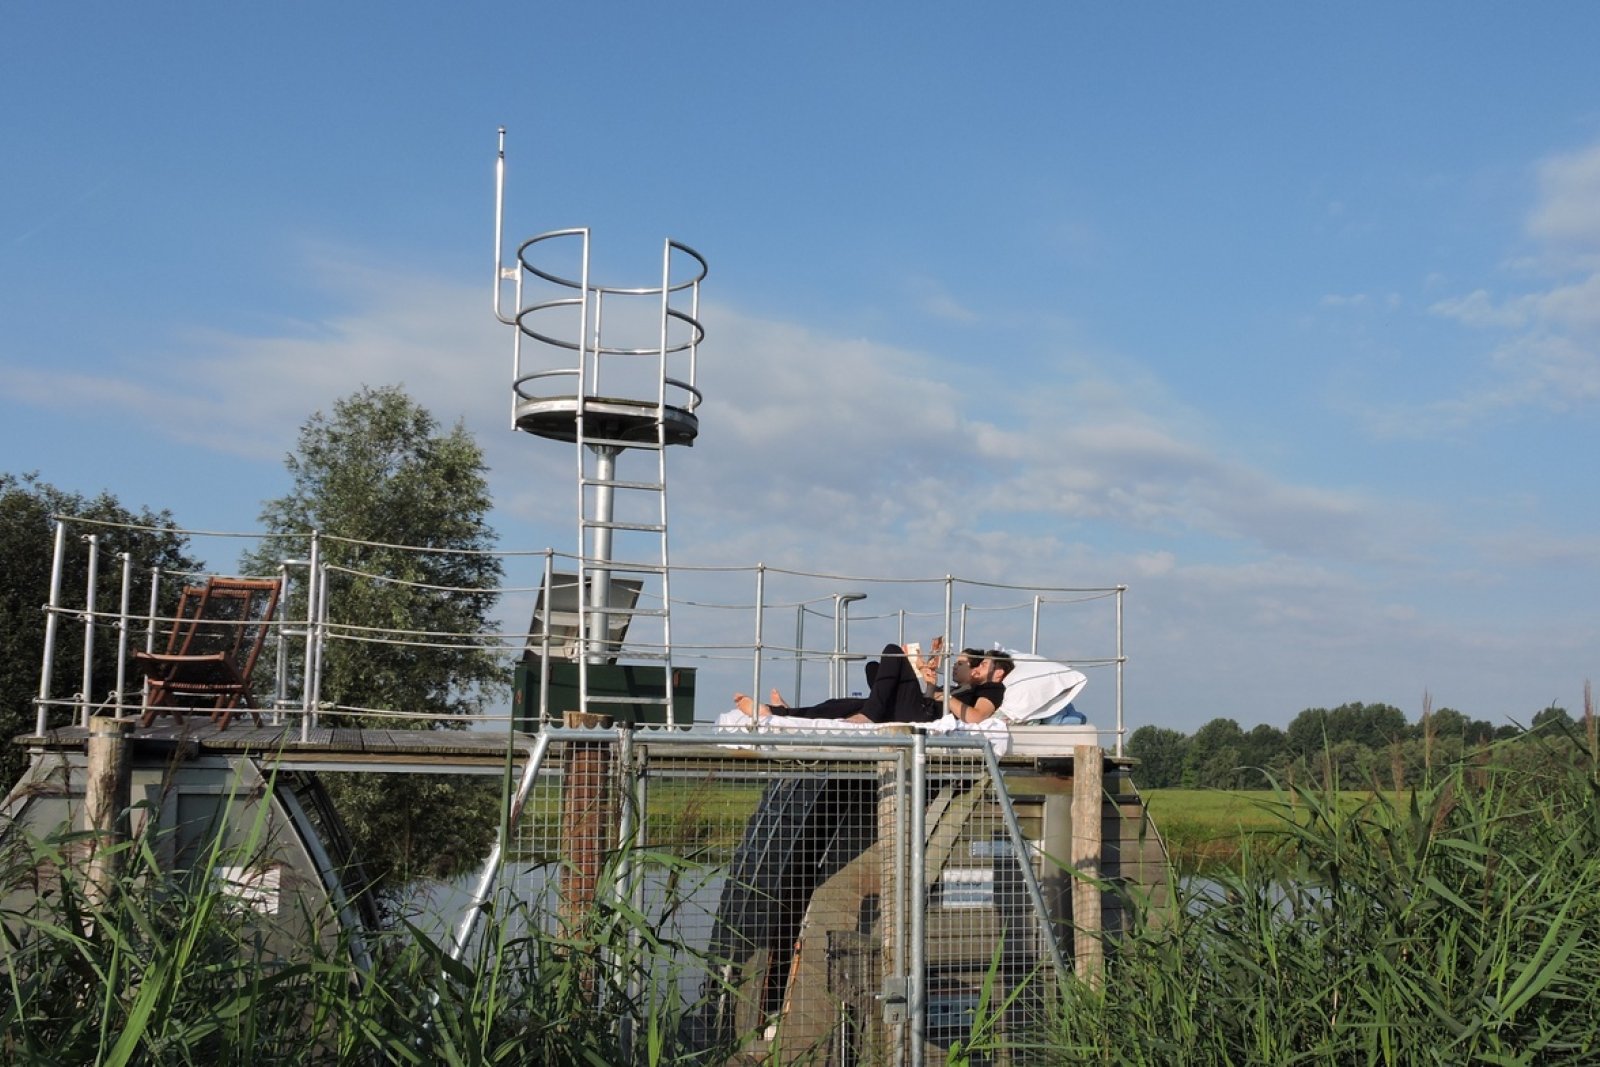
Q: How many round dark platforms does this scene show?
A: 1